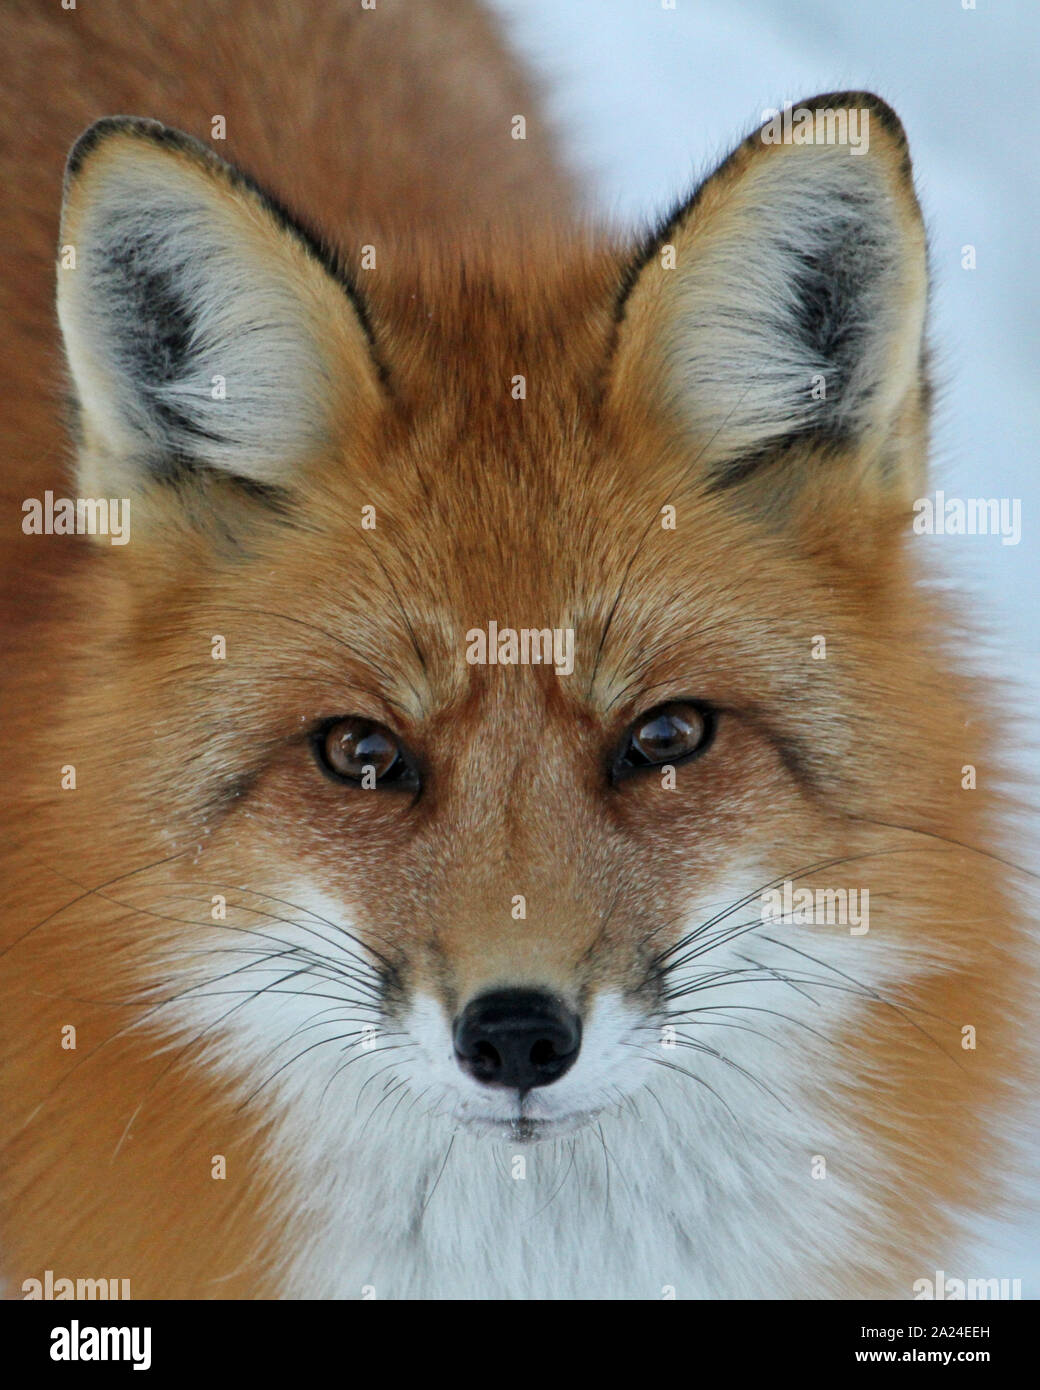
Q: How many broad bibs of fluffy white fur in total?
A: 1